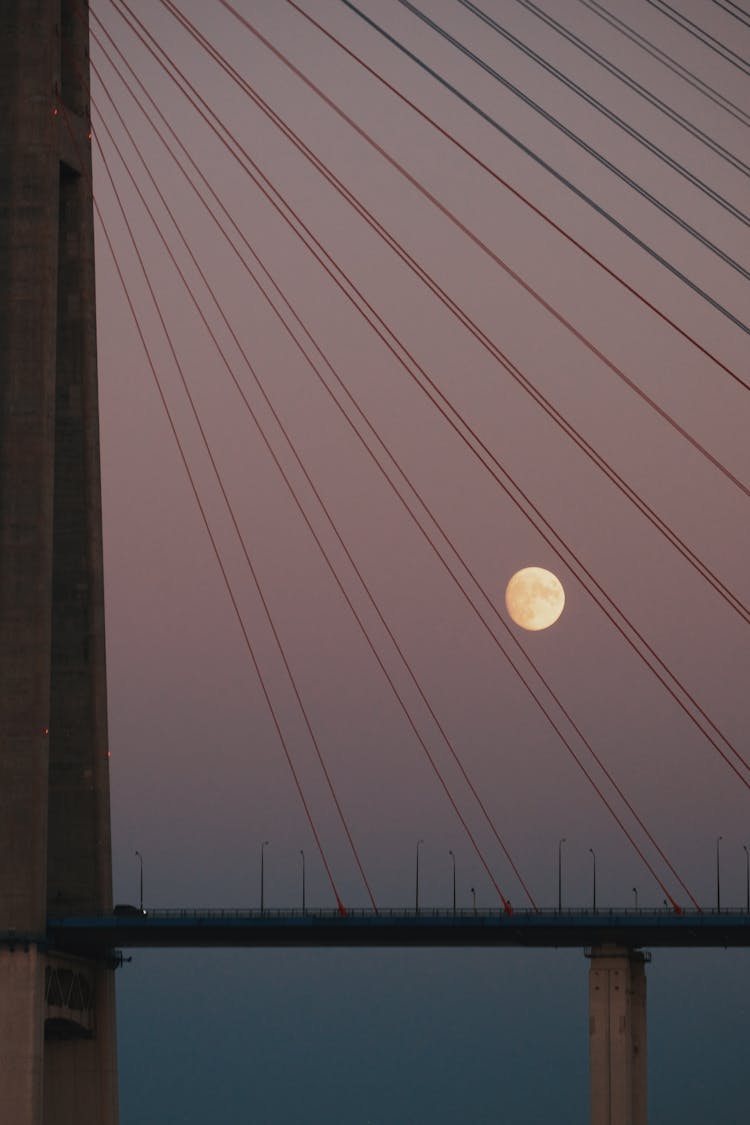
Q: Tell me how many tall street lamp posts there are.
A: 9